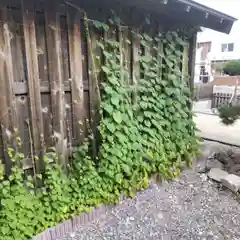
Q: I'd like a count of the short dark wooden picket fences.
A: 1